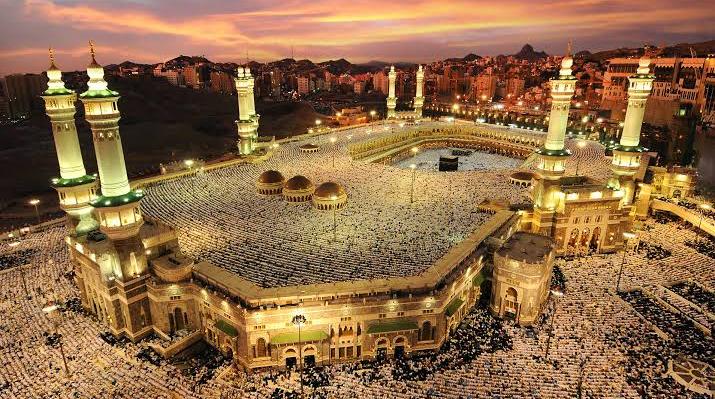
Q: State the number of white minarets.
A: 8